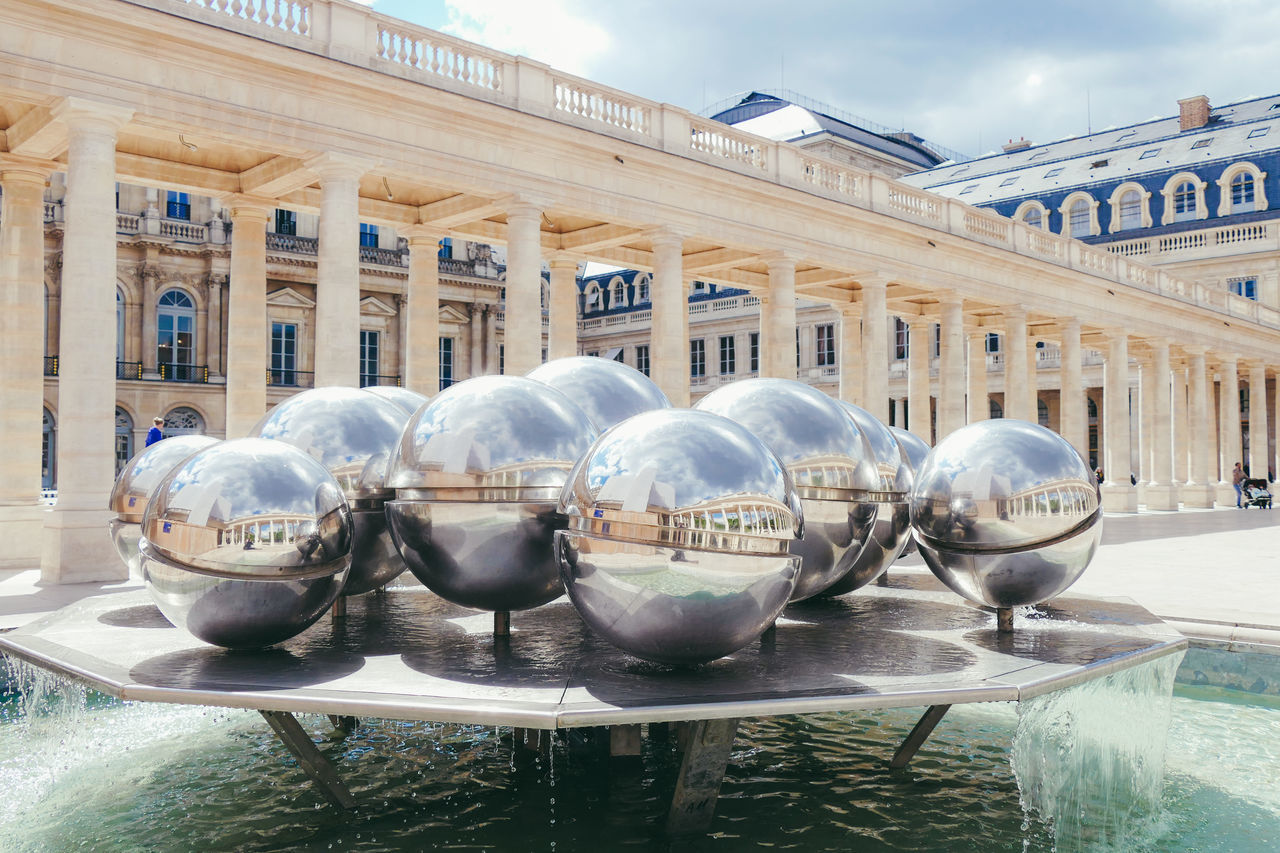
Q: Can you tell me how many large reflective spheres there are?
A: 11